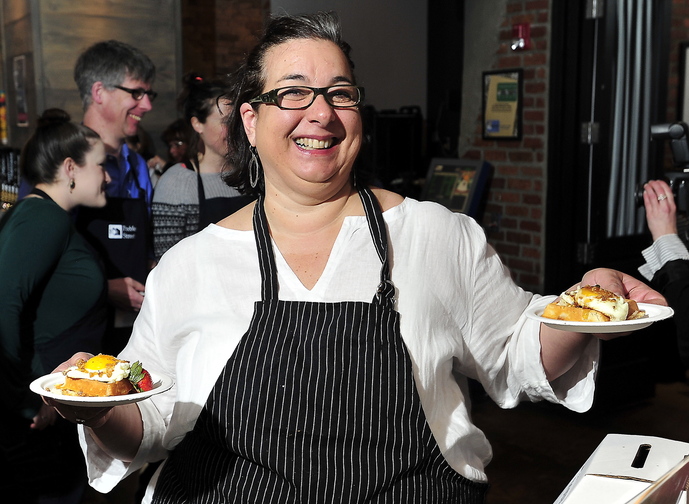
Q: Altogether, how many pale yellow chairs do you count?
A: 0